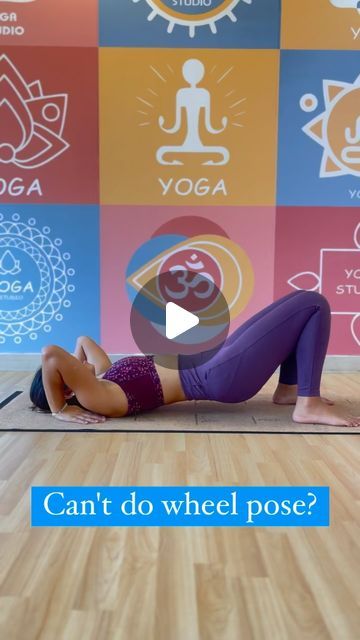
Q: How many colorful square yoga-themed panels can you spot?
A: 9